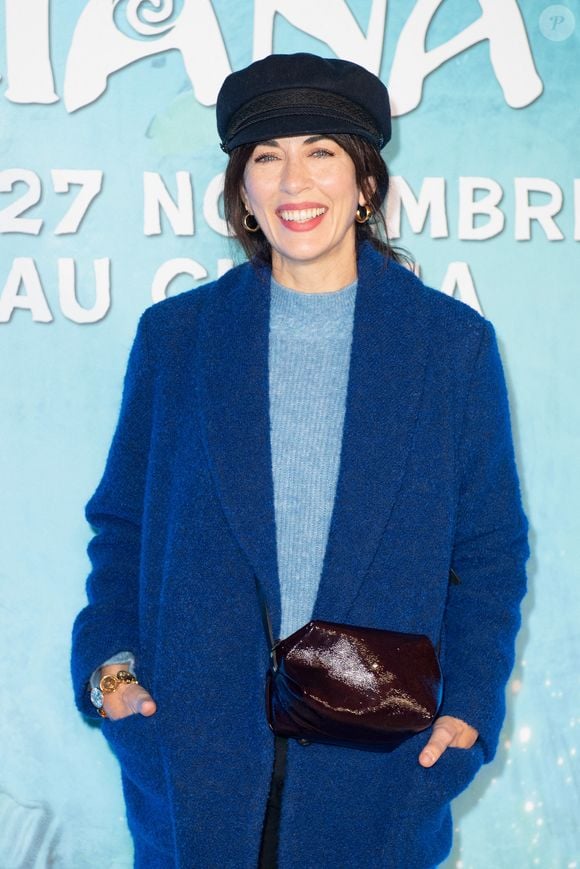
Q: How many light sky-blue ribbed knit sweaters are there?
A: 1